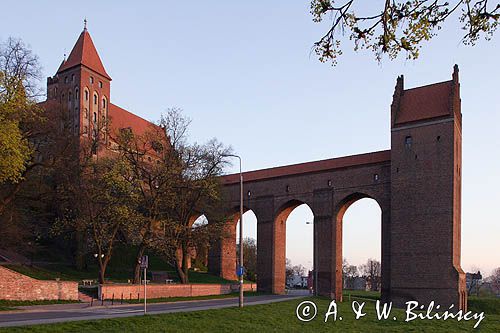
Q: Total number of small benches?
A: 3